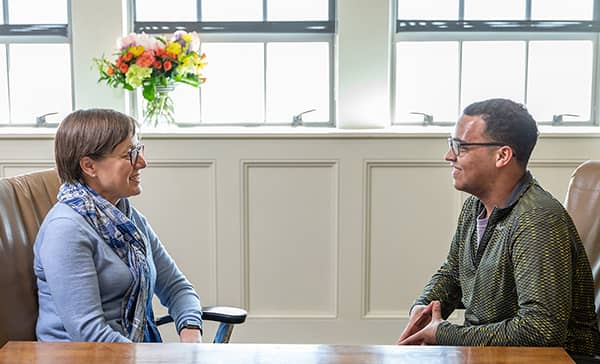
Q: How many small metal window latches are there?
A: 4